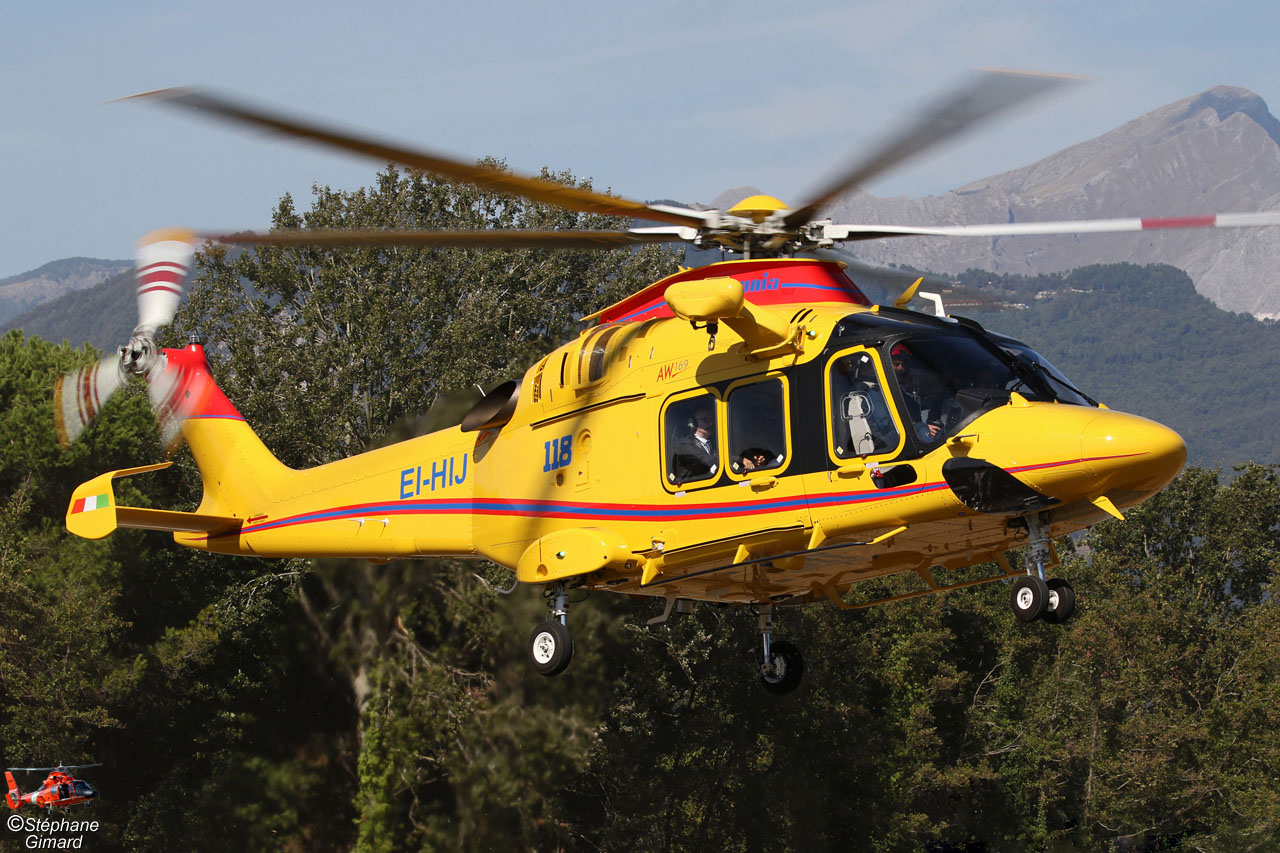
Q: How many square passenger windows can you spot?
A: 2